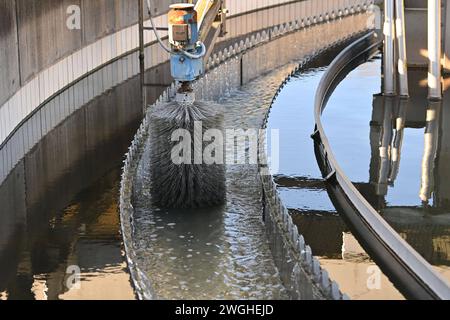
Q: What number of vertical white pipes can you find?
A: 3